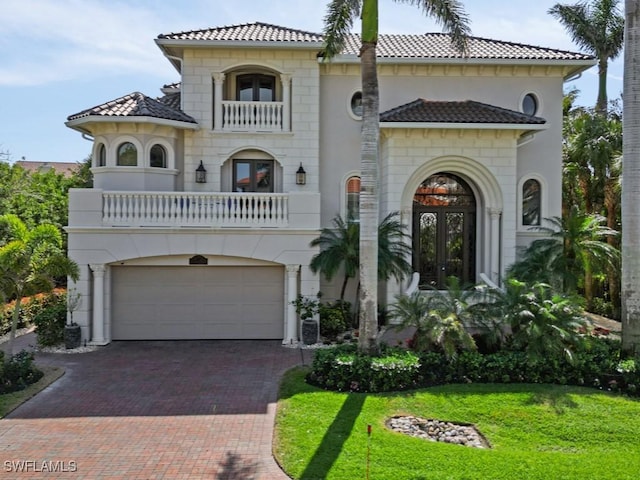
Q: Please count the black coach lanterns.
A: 2